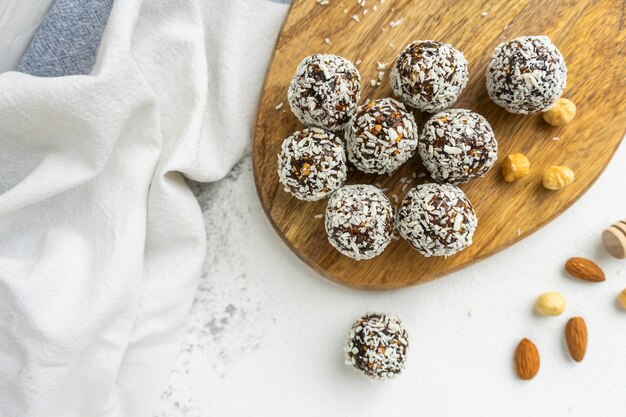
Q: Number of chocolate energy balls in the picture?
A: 9